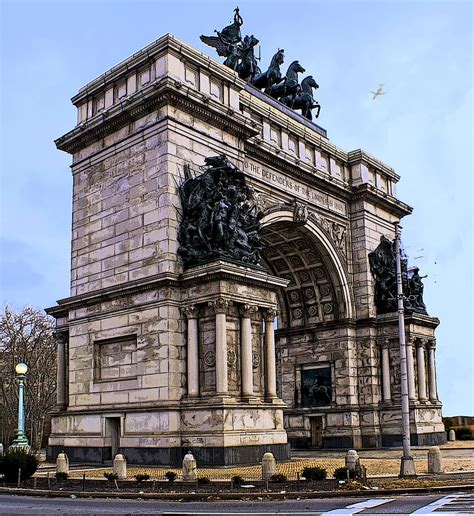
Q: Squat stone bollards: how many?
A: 7